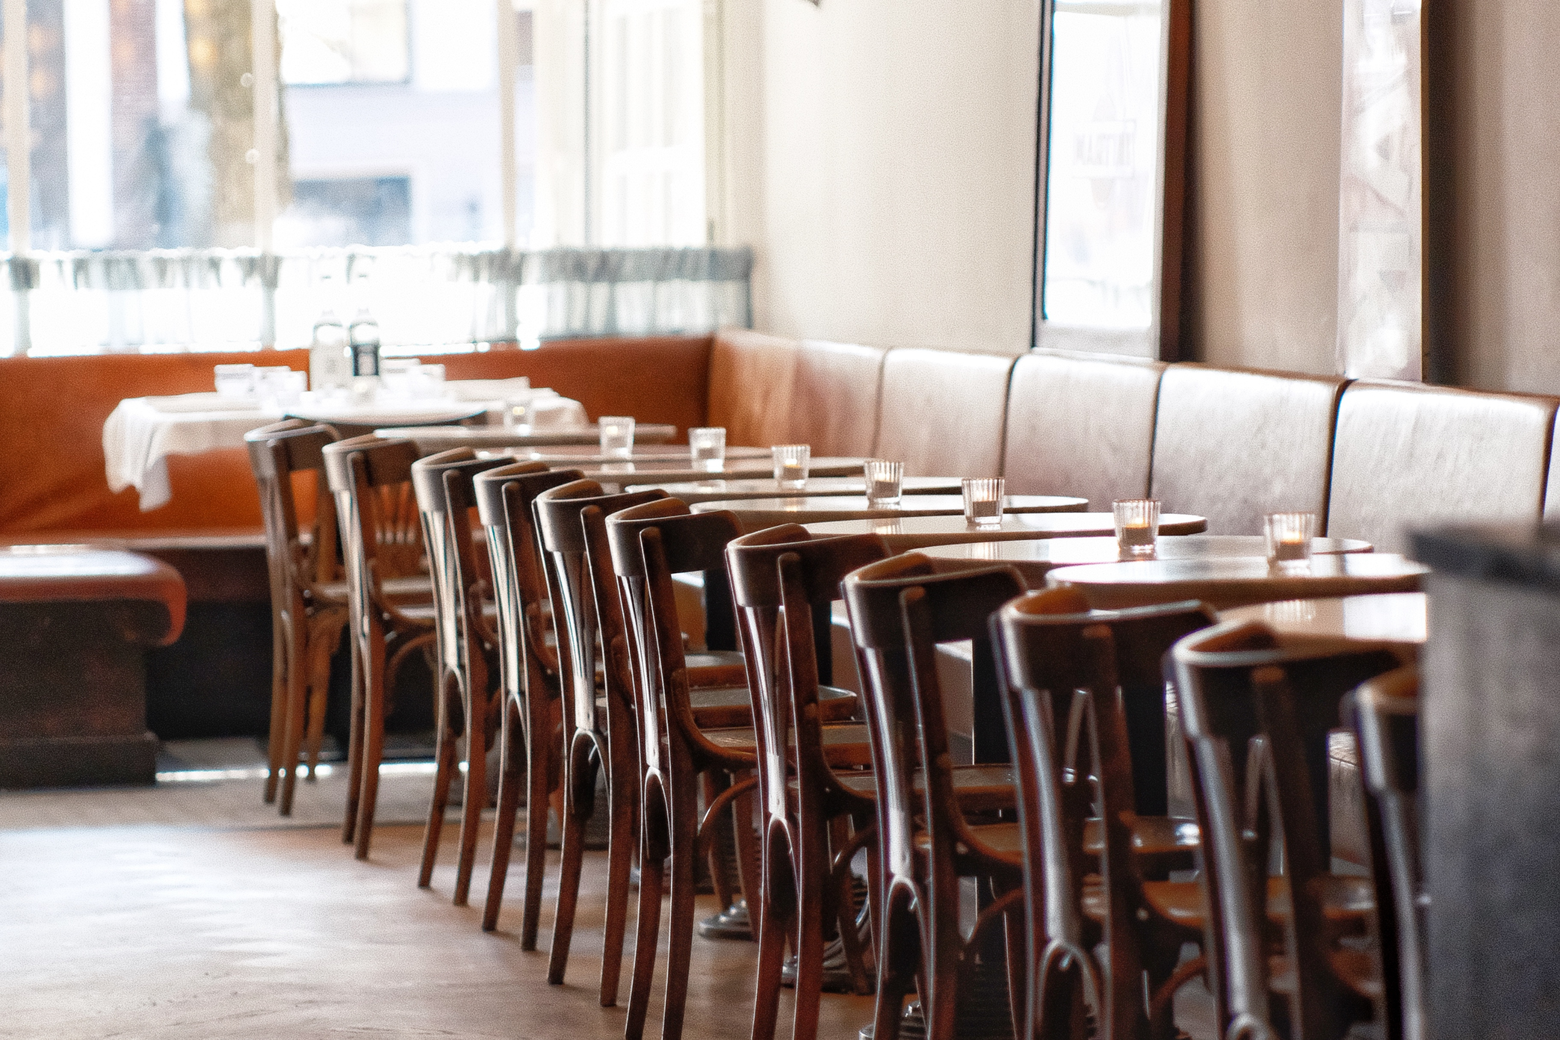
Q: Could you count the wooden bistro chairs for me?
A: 11